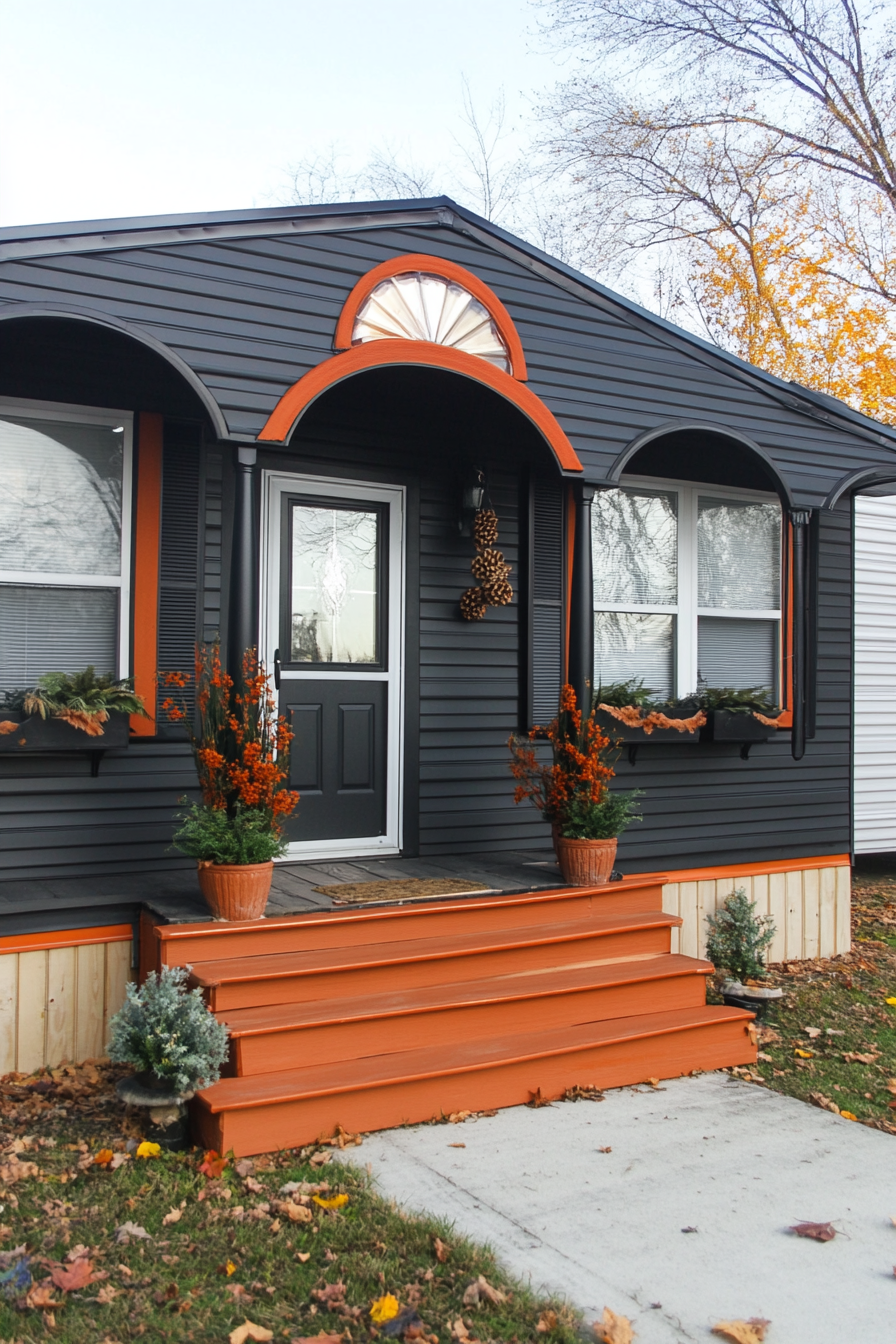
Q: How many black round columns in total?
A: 3